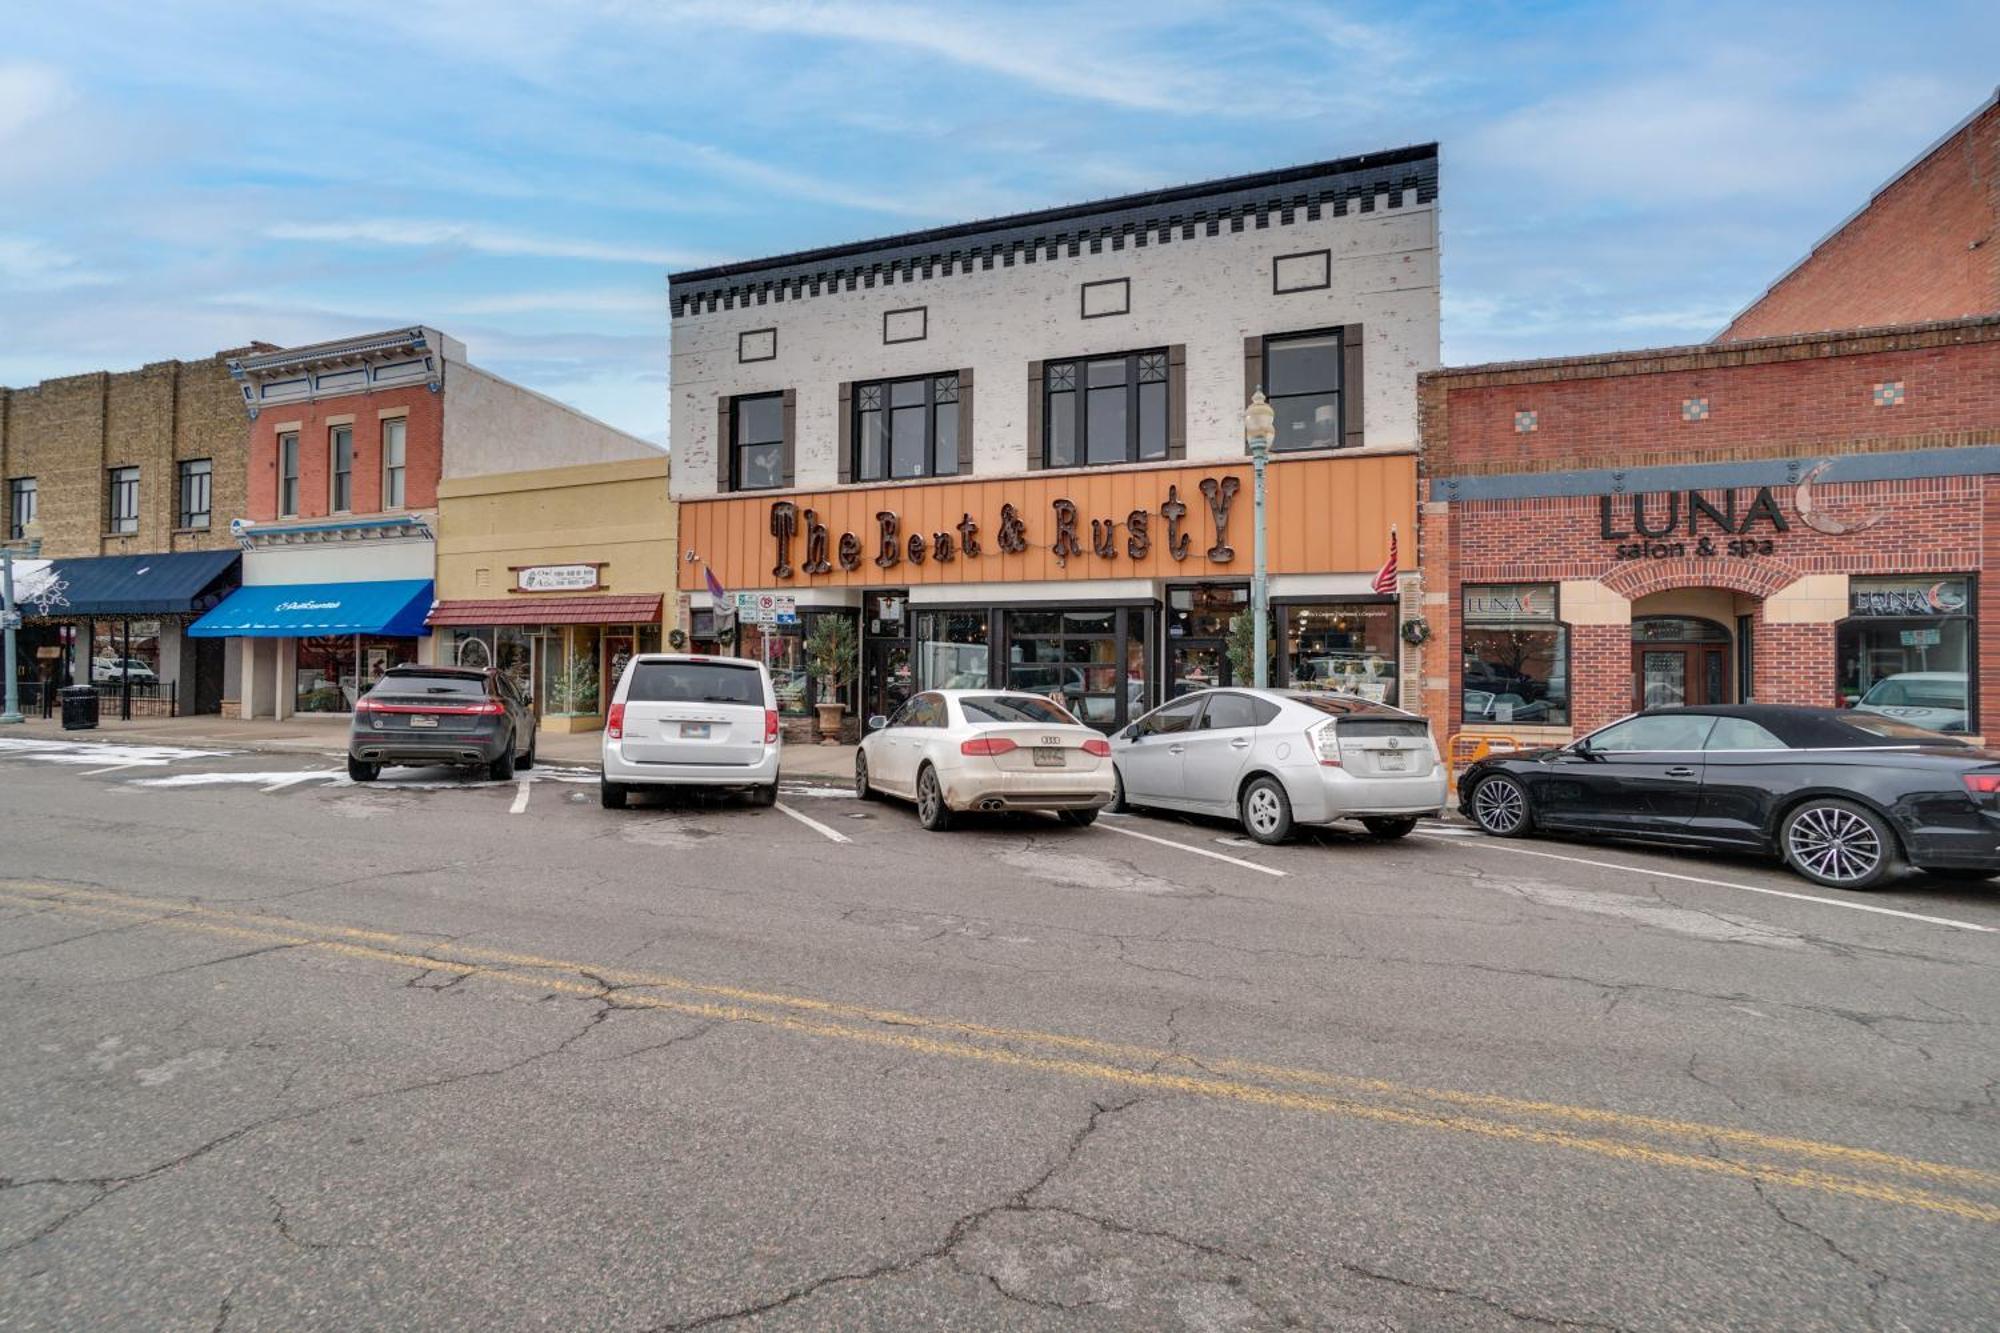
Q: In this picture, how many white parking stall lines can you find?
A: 6